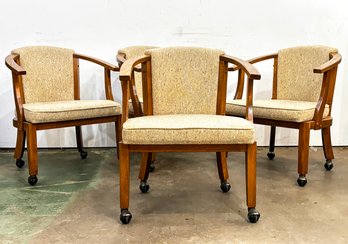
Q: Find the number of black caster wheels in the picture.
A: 11